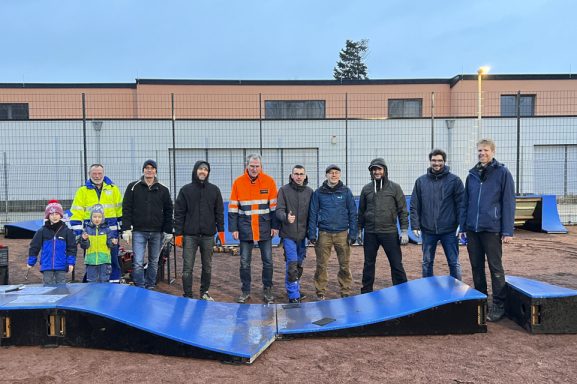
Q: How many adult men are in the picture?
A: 9